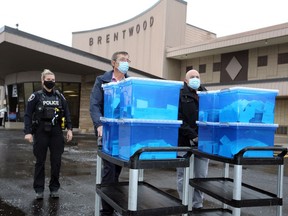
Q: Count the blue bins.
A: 8